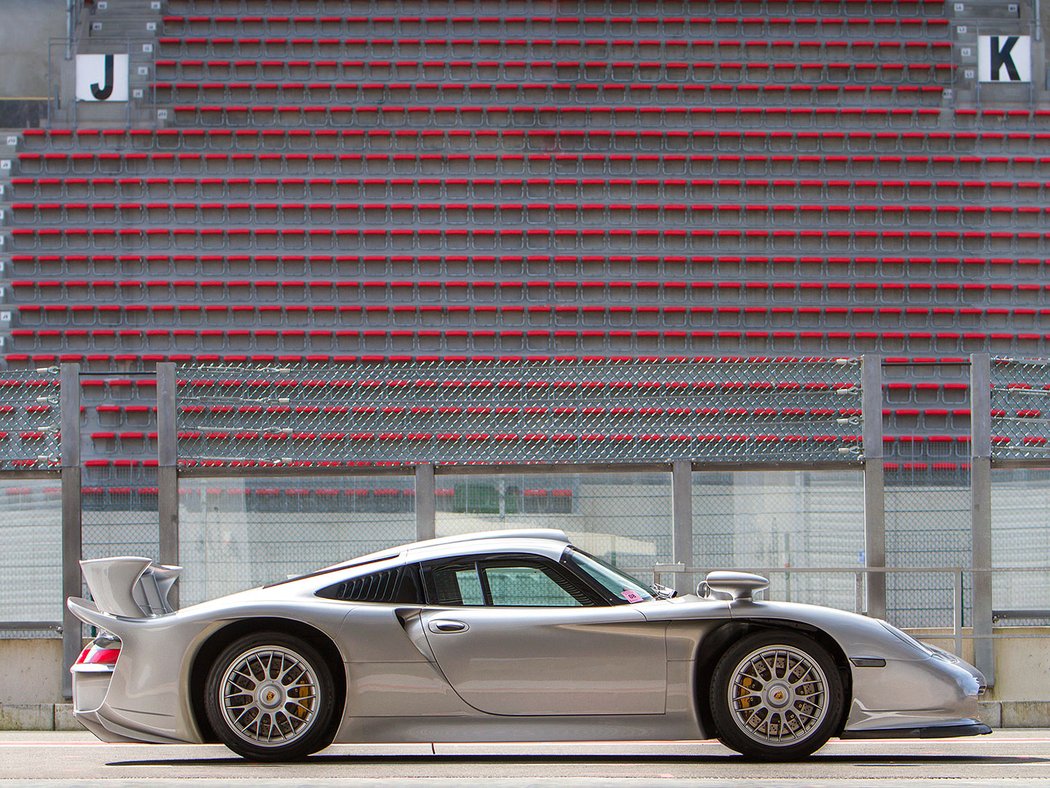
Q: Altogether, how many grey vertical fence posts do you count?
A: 6